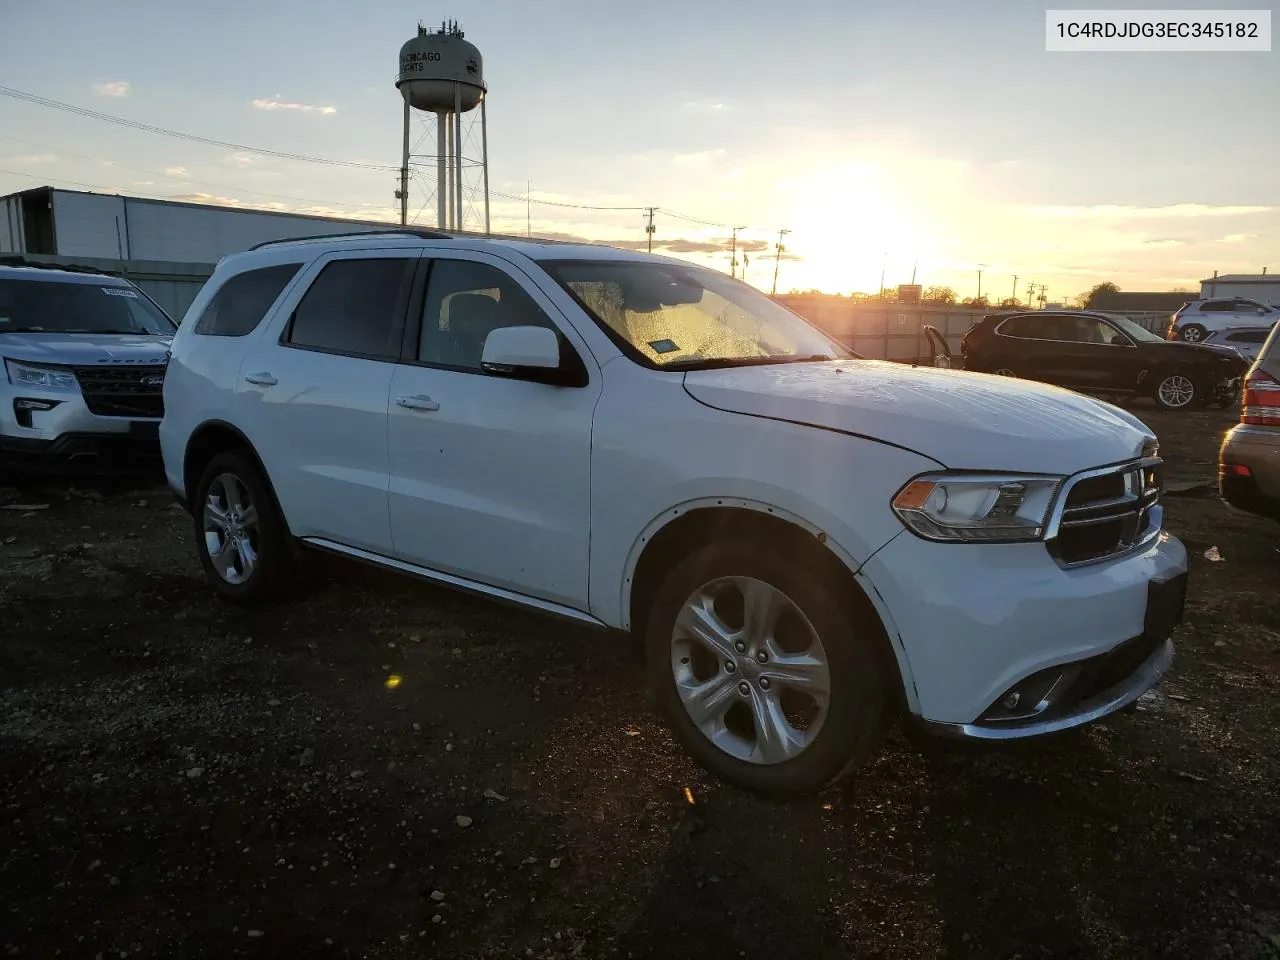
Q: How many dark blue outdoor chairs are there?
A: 0